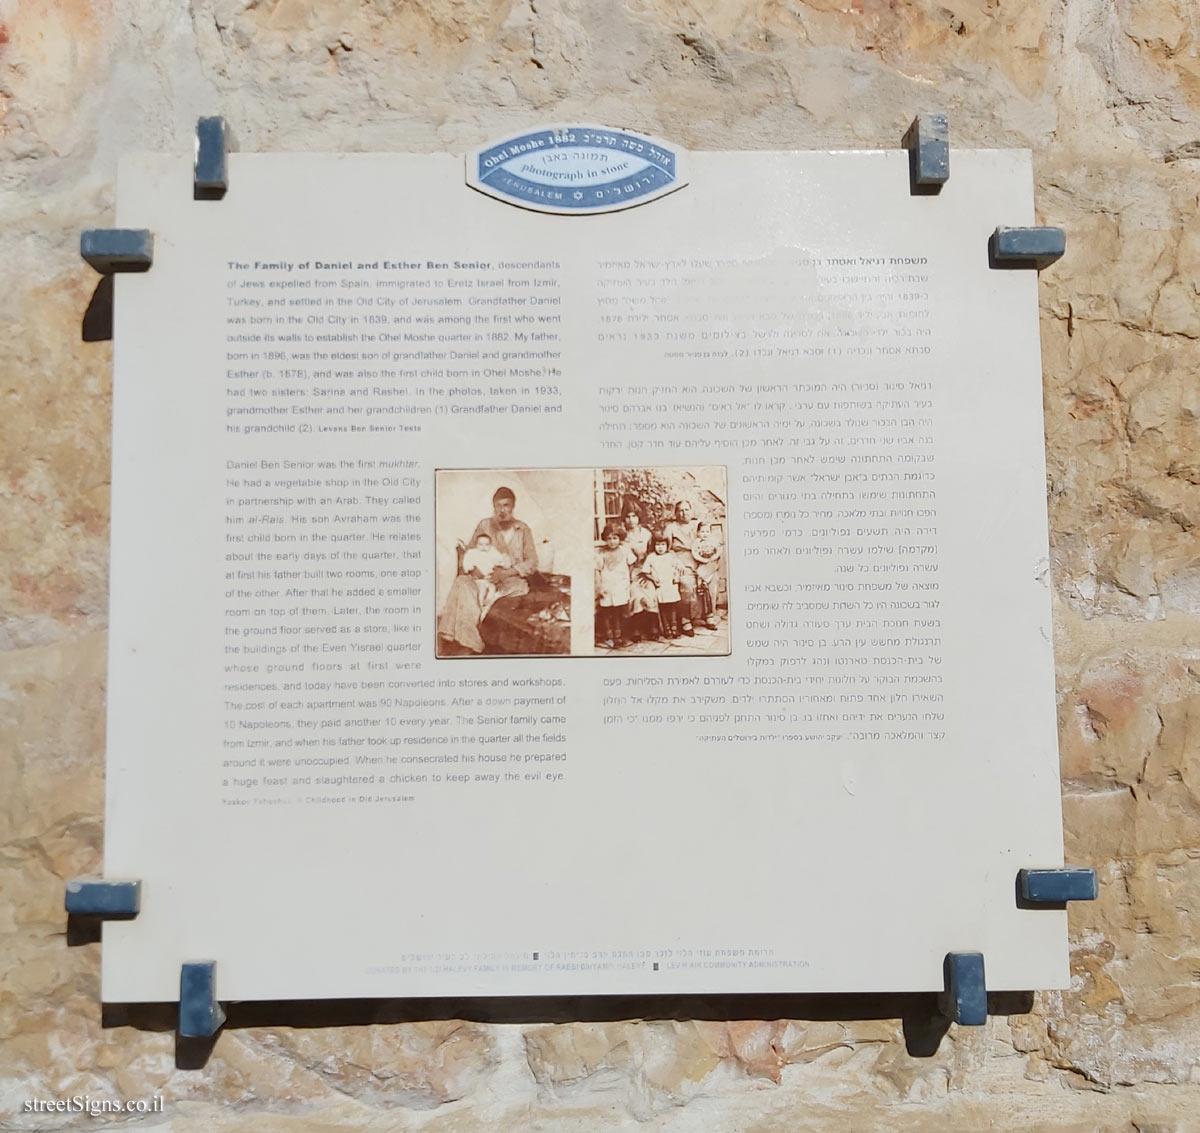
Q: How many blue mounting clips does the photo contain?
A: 8